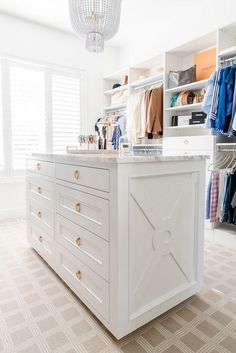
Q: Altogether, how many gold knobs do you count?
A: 8